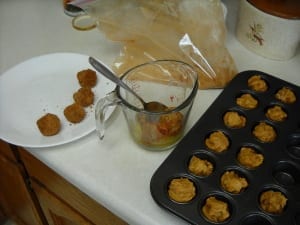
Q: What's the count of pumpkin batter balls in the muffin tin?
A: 13